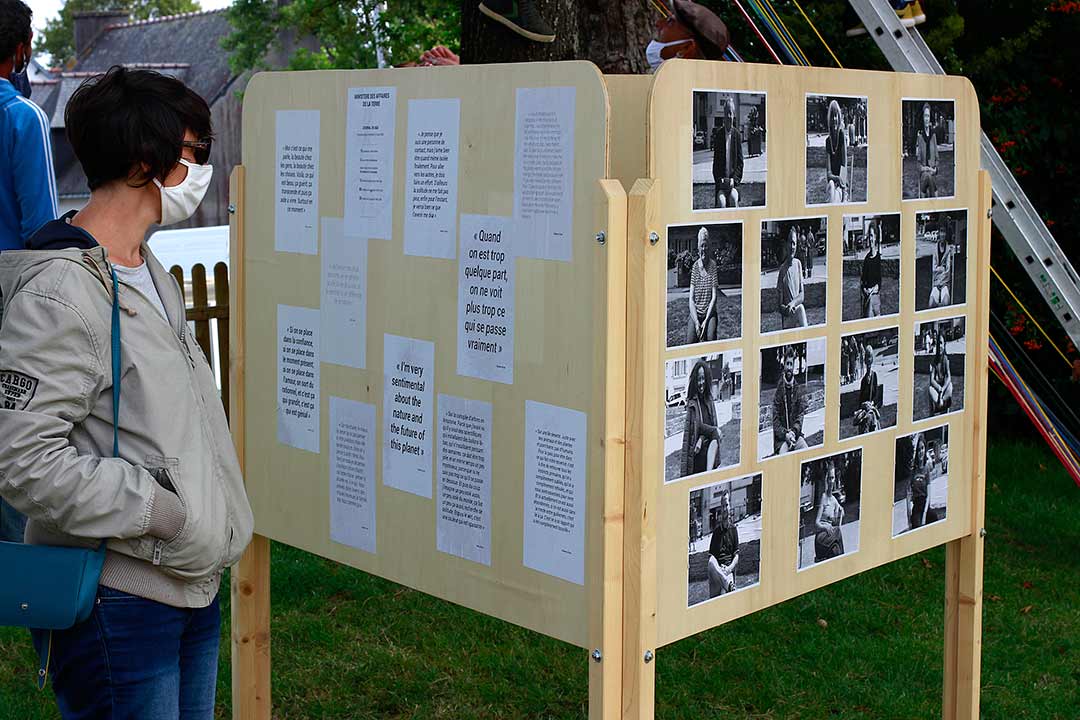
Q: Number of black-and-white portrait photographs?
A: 14